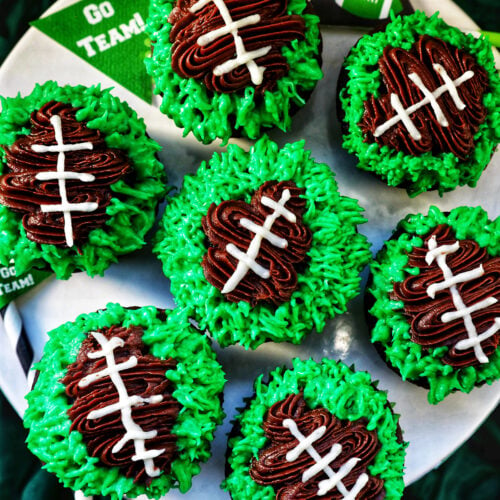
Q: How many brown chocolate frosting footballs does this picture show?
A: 7